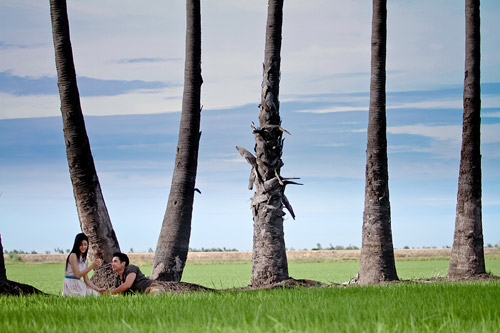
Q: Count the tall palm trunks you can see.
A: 5